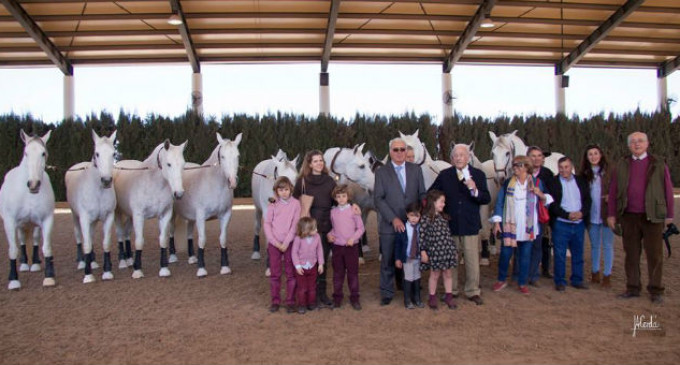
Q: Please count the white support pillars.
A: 6